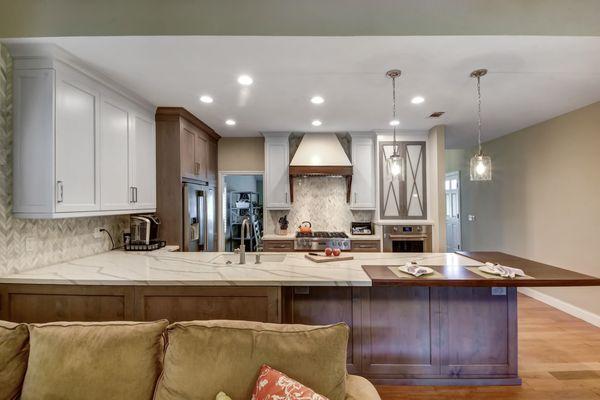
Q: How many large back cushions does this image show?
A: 3